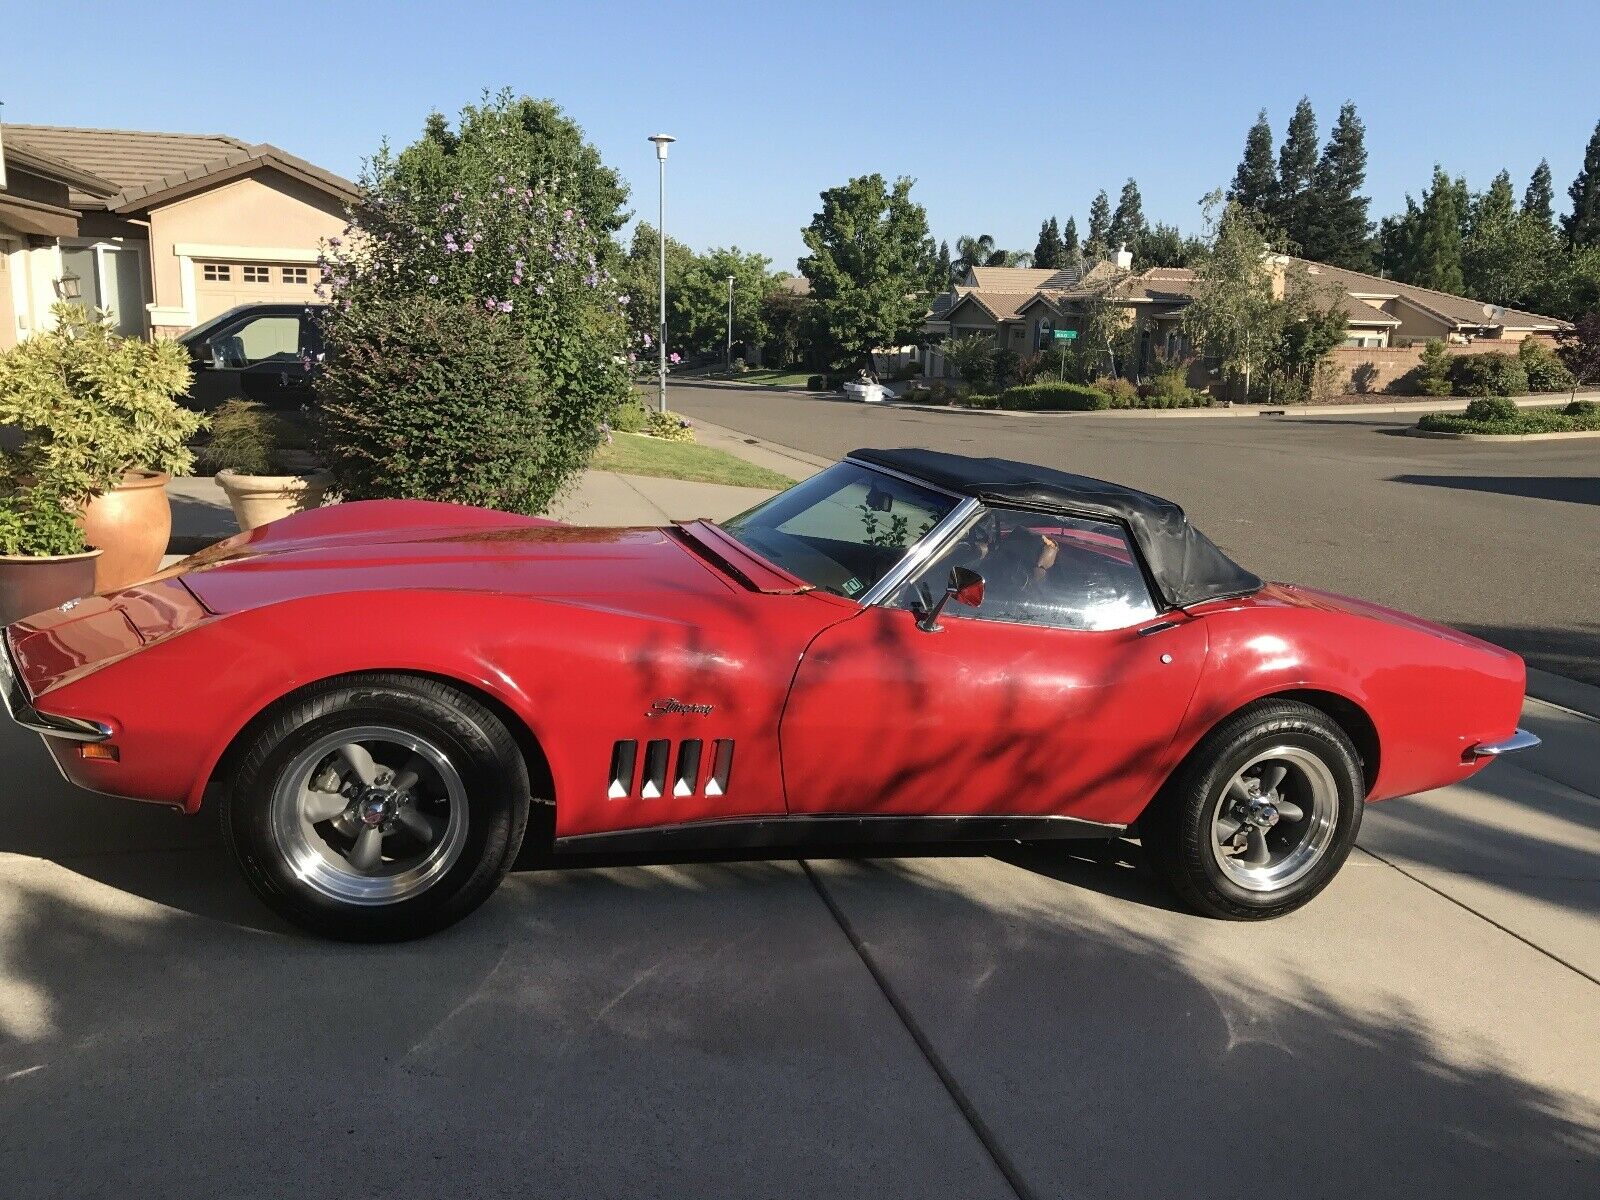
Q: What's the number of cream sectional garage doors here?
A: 1